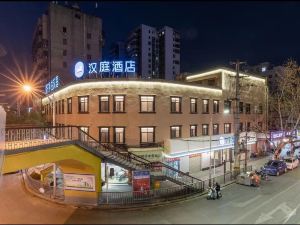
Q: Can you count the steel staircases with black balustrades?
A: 1